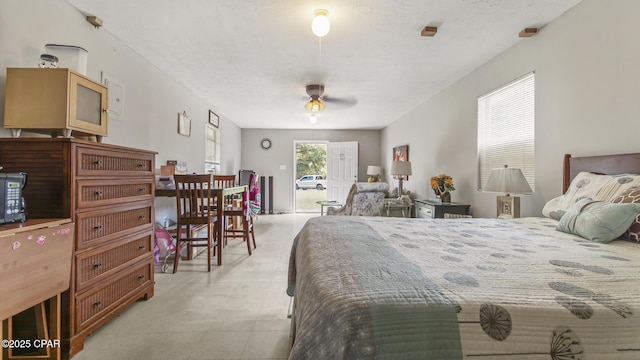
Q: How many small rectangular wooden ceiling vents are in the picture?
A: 3